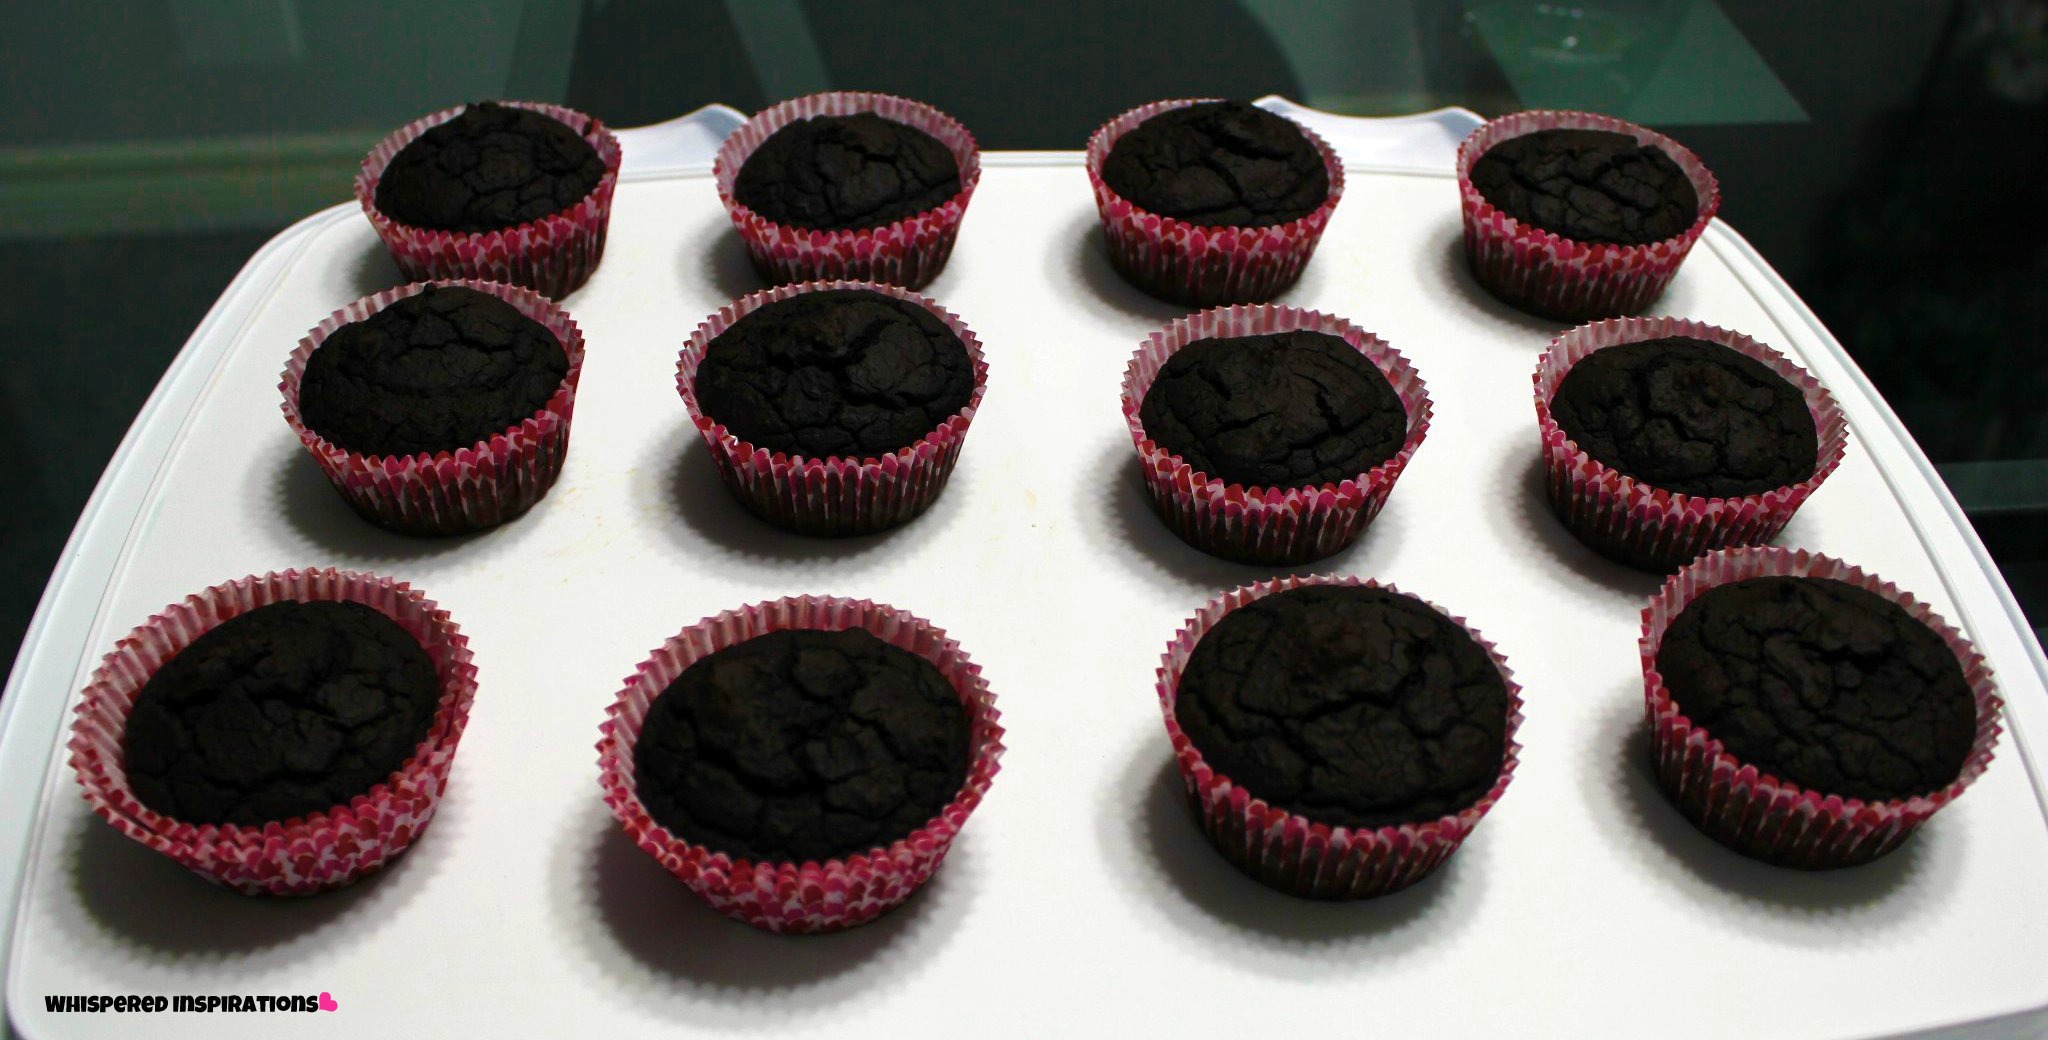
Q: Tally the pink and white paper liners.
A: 12